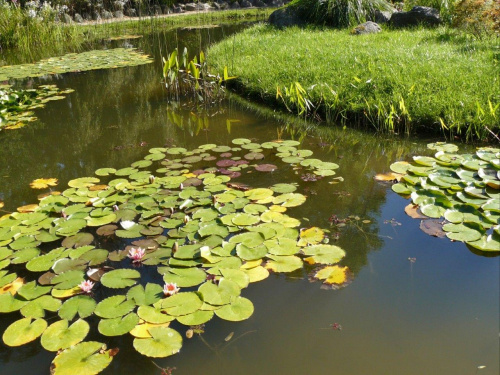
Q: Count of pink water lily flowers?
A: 3